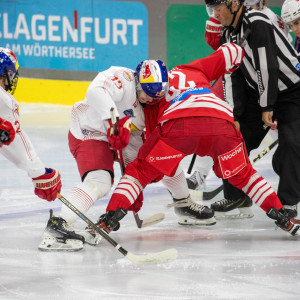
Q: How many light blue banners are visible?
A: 1